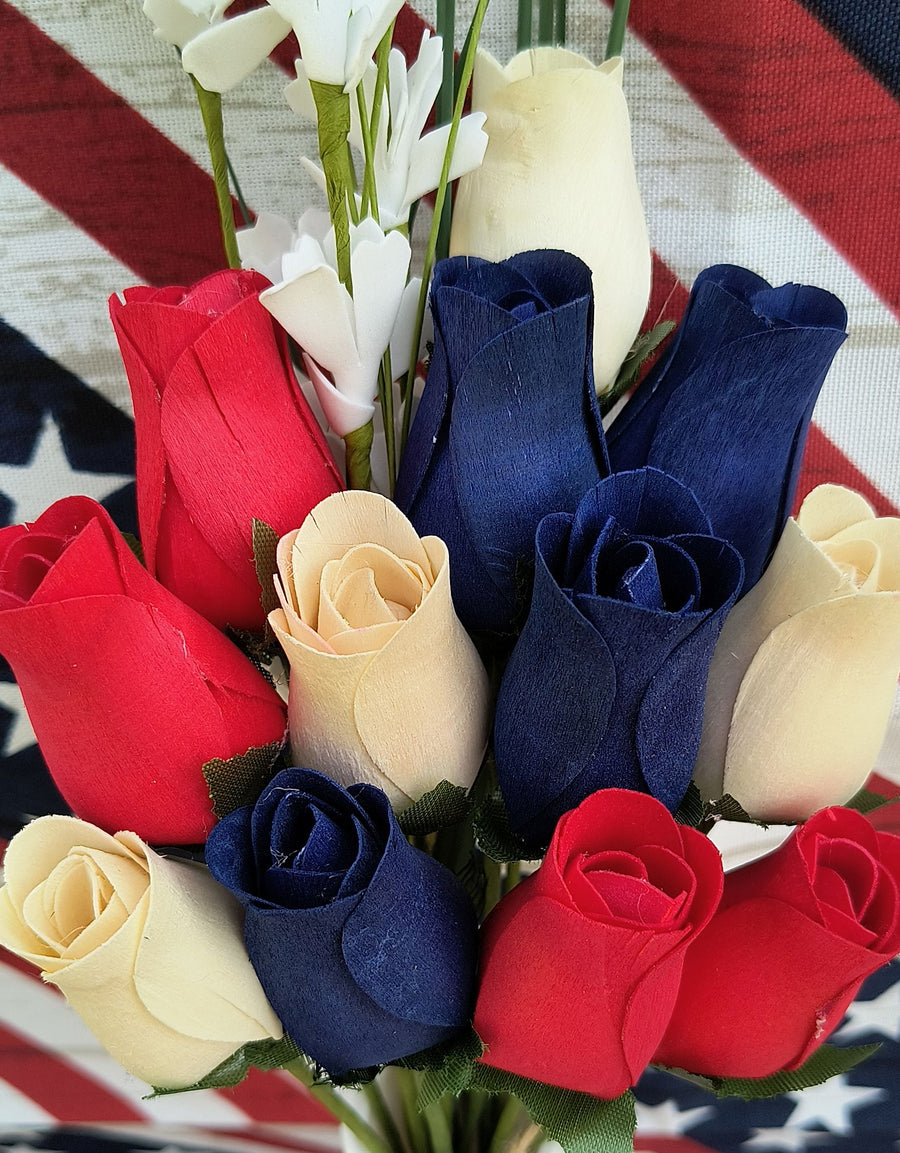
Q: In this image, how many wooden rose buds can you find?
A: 12